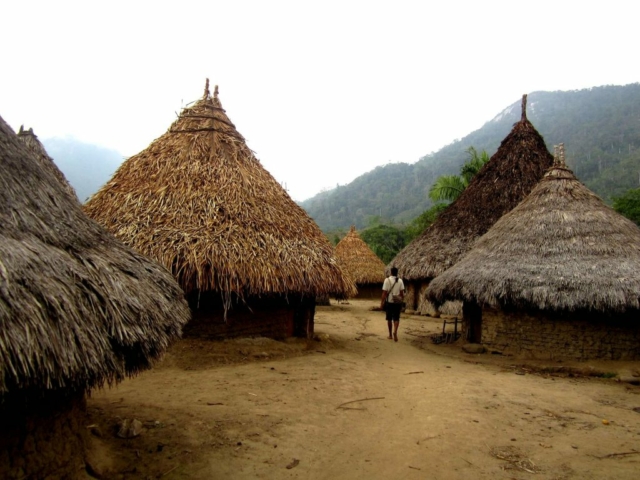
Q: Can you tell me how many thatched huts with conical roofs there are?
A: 6